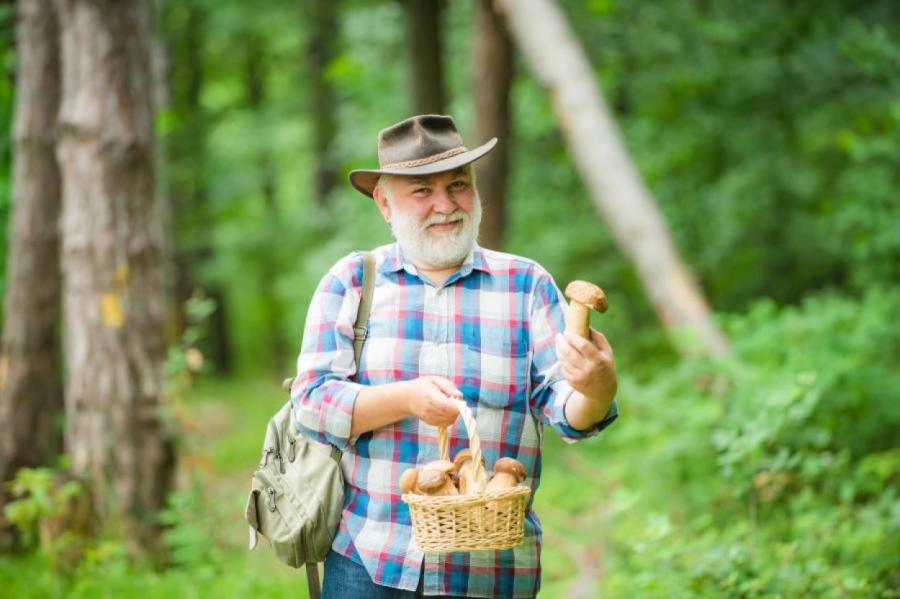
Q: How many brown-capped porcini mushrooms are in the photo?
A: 6